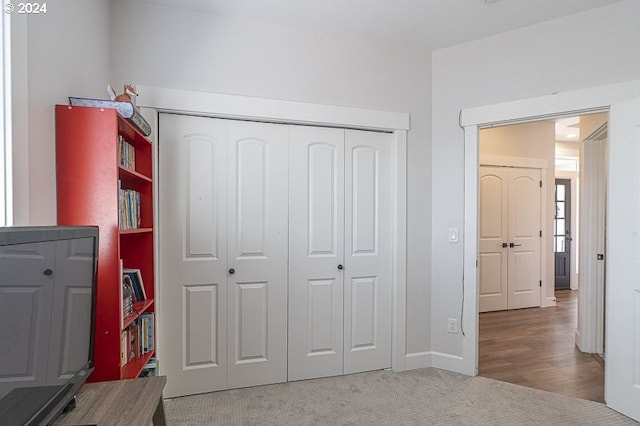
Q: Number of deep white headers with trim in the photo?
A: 3